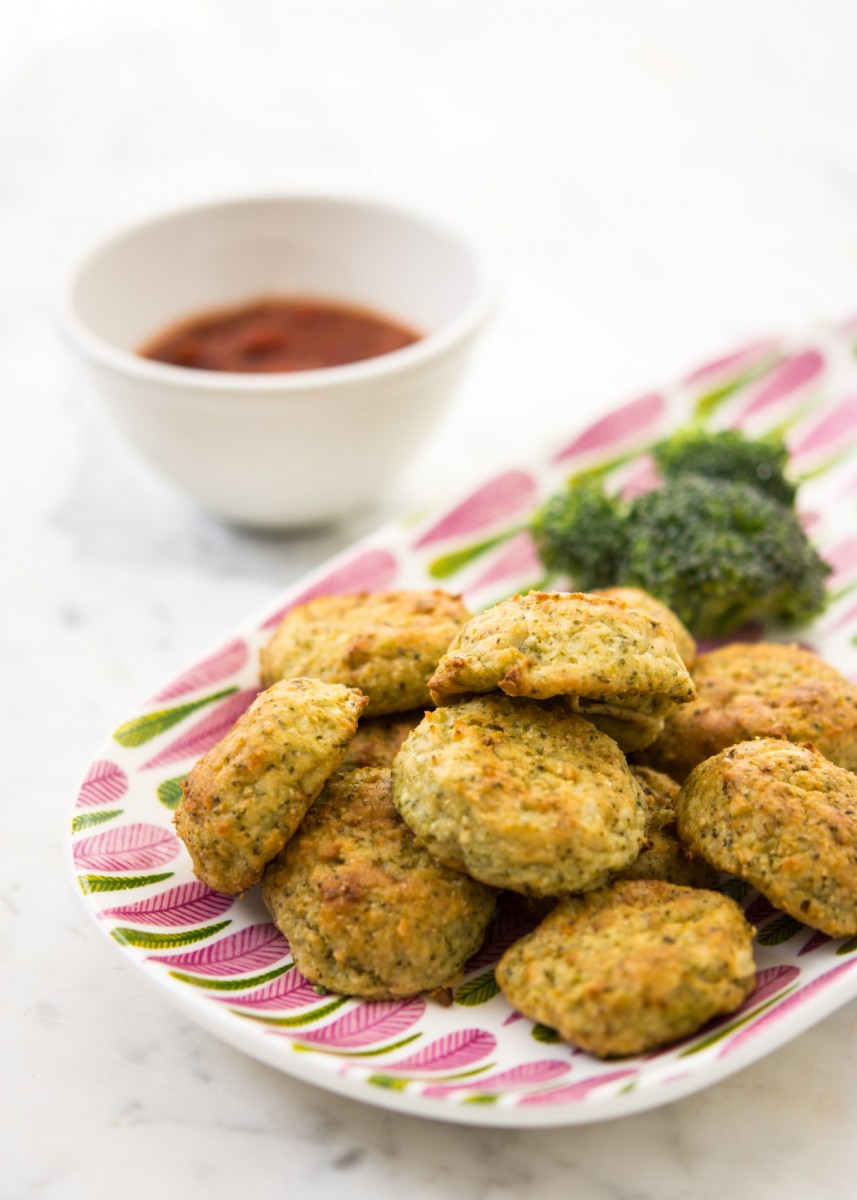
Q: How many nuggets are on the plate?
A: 11